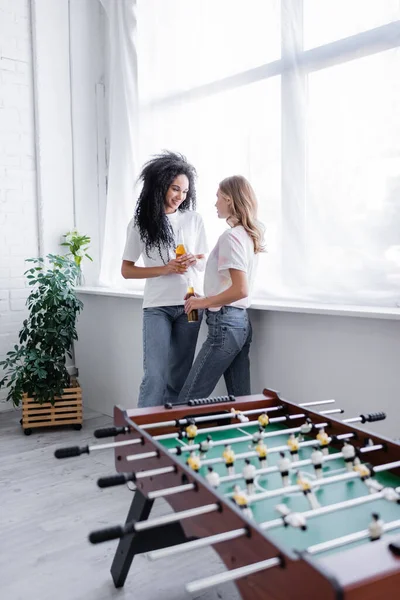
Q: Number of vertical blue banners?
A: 0